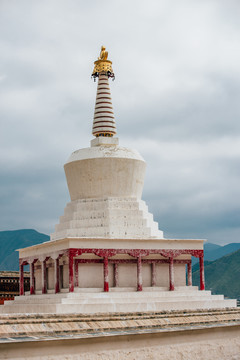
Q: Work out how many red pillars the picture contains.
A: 13